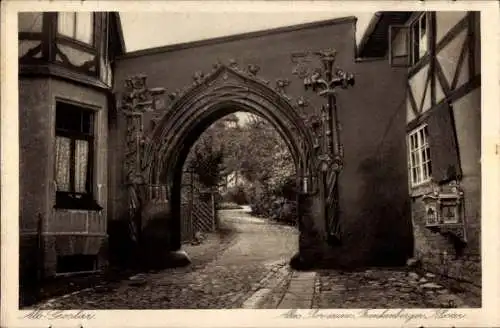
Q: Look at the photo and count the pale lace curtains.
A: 2